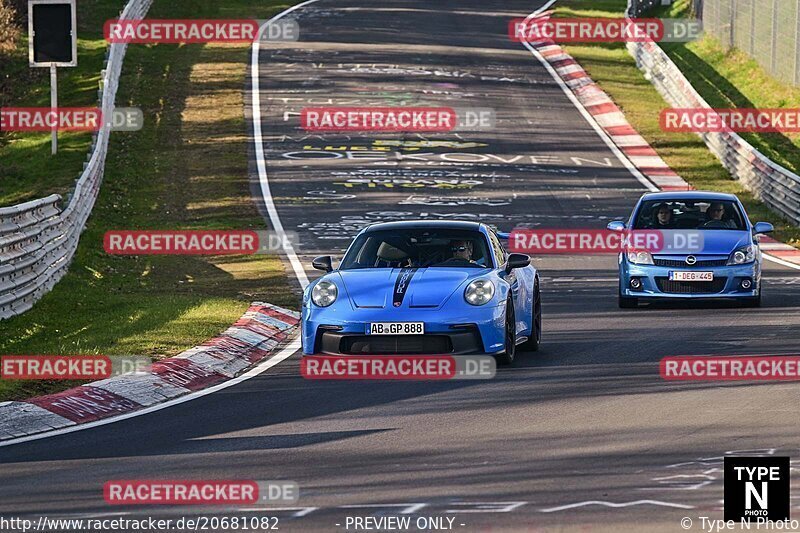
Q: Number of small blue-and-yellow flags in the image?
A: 2